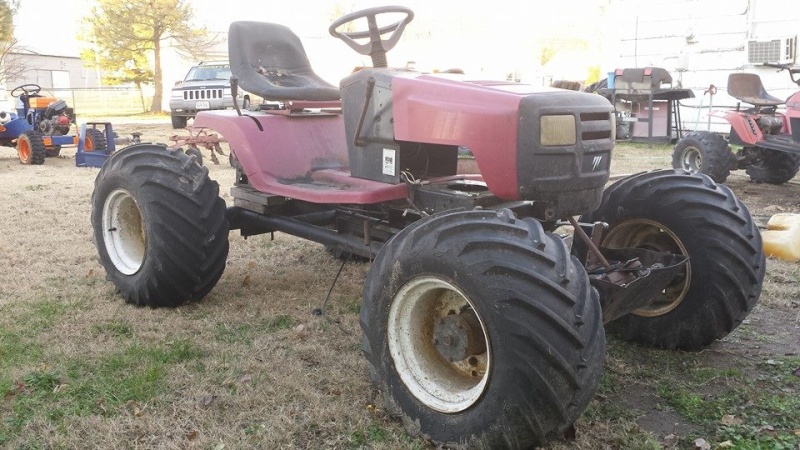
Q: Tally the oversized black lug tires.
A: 3